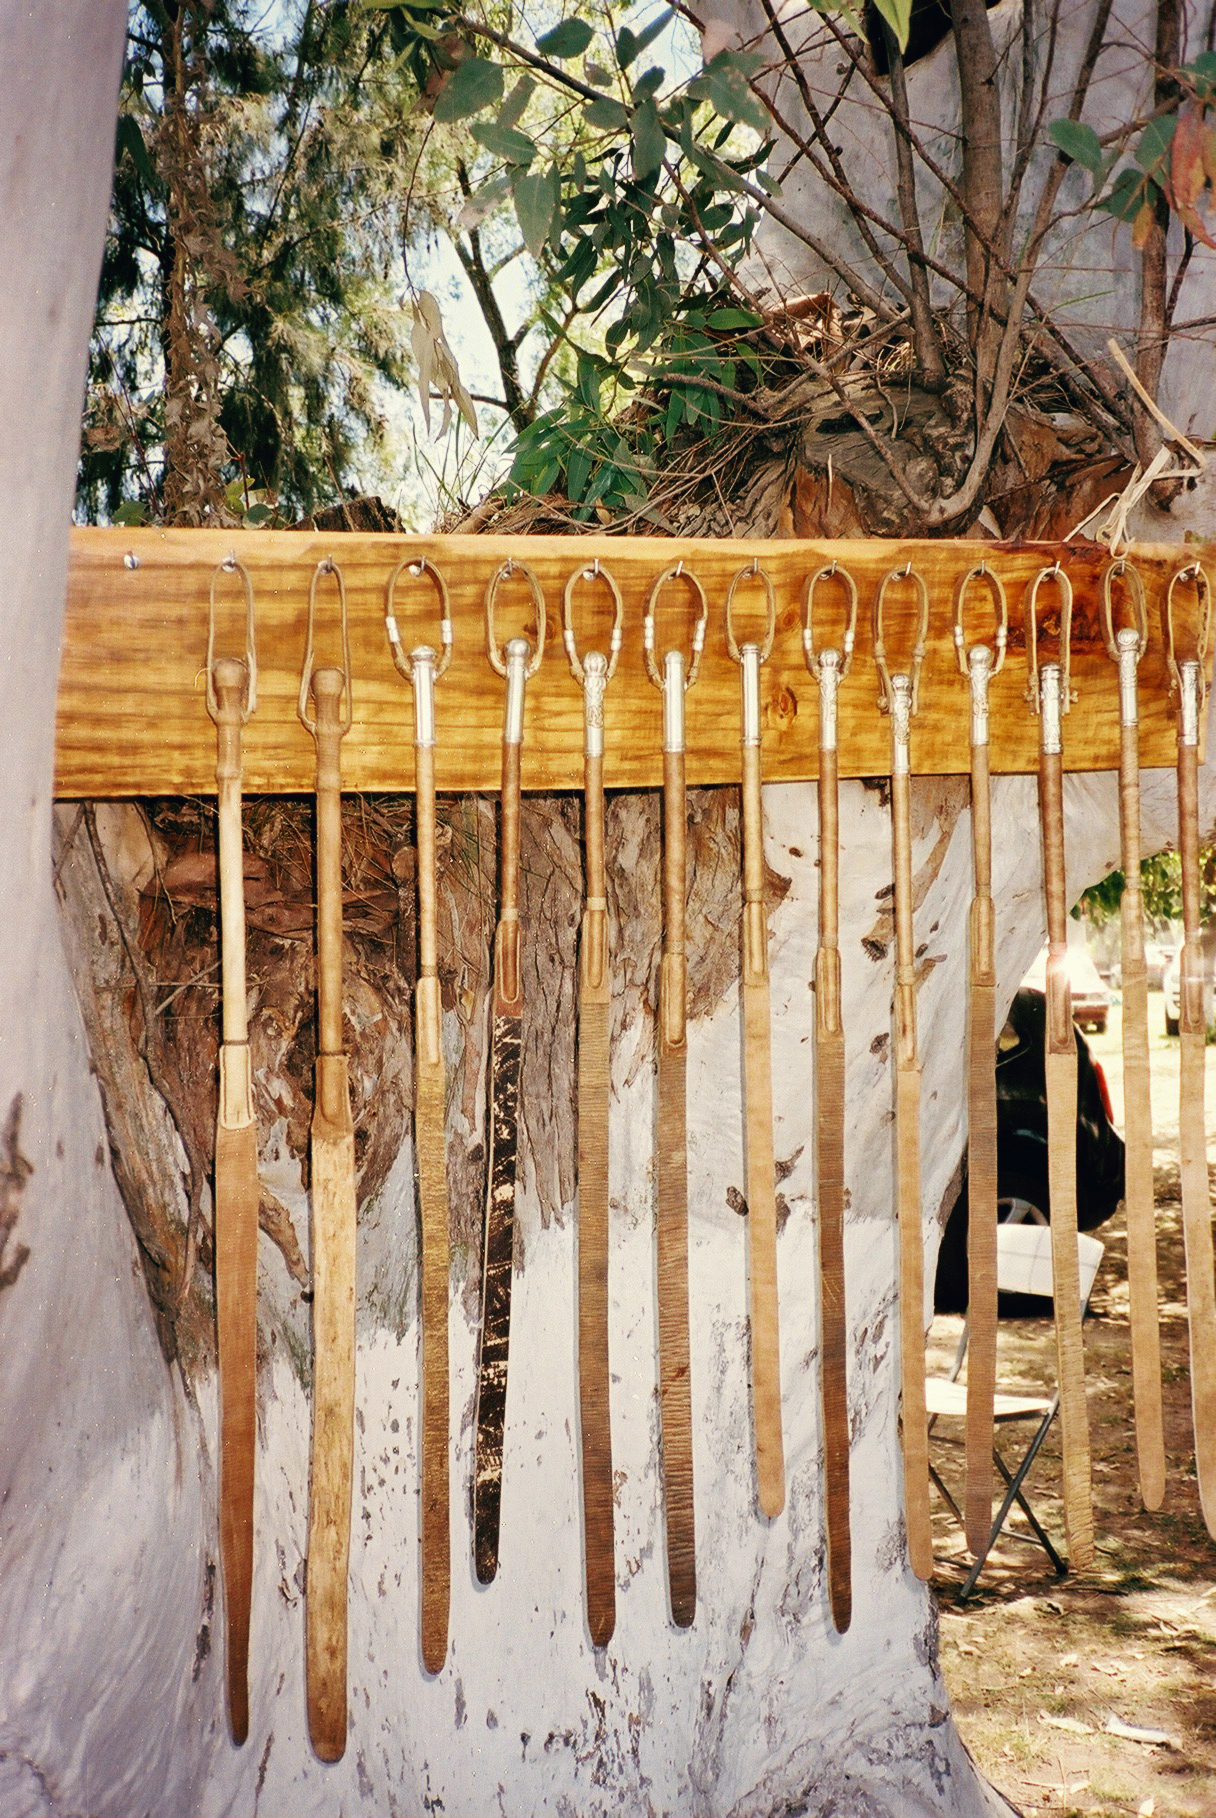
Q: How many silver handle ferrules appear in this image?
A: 11